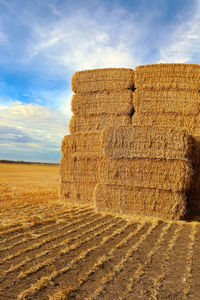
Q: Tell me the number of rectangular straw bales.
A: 12